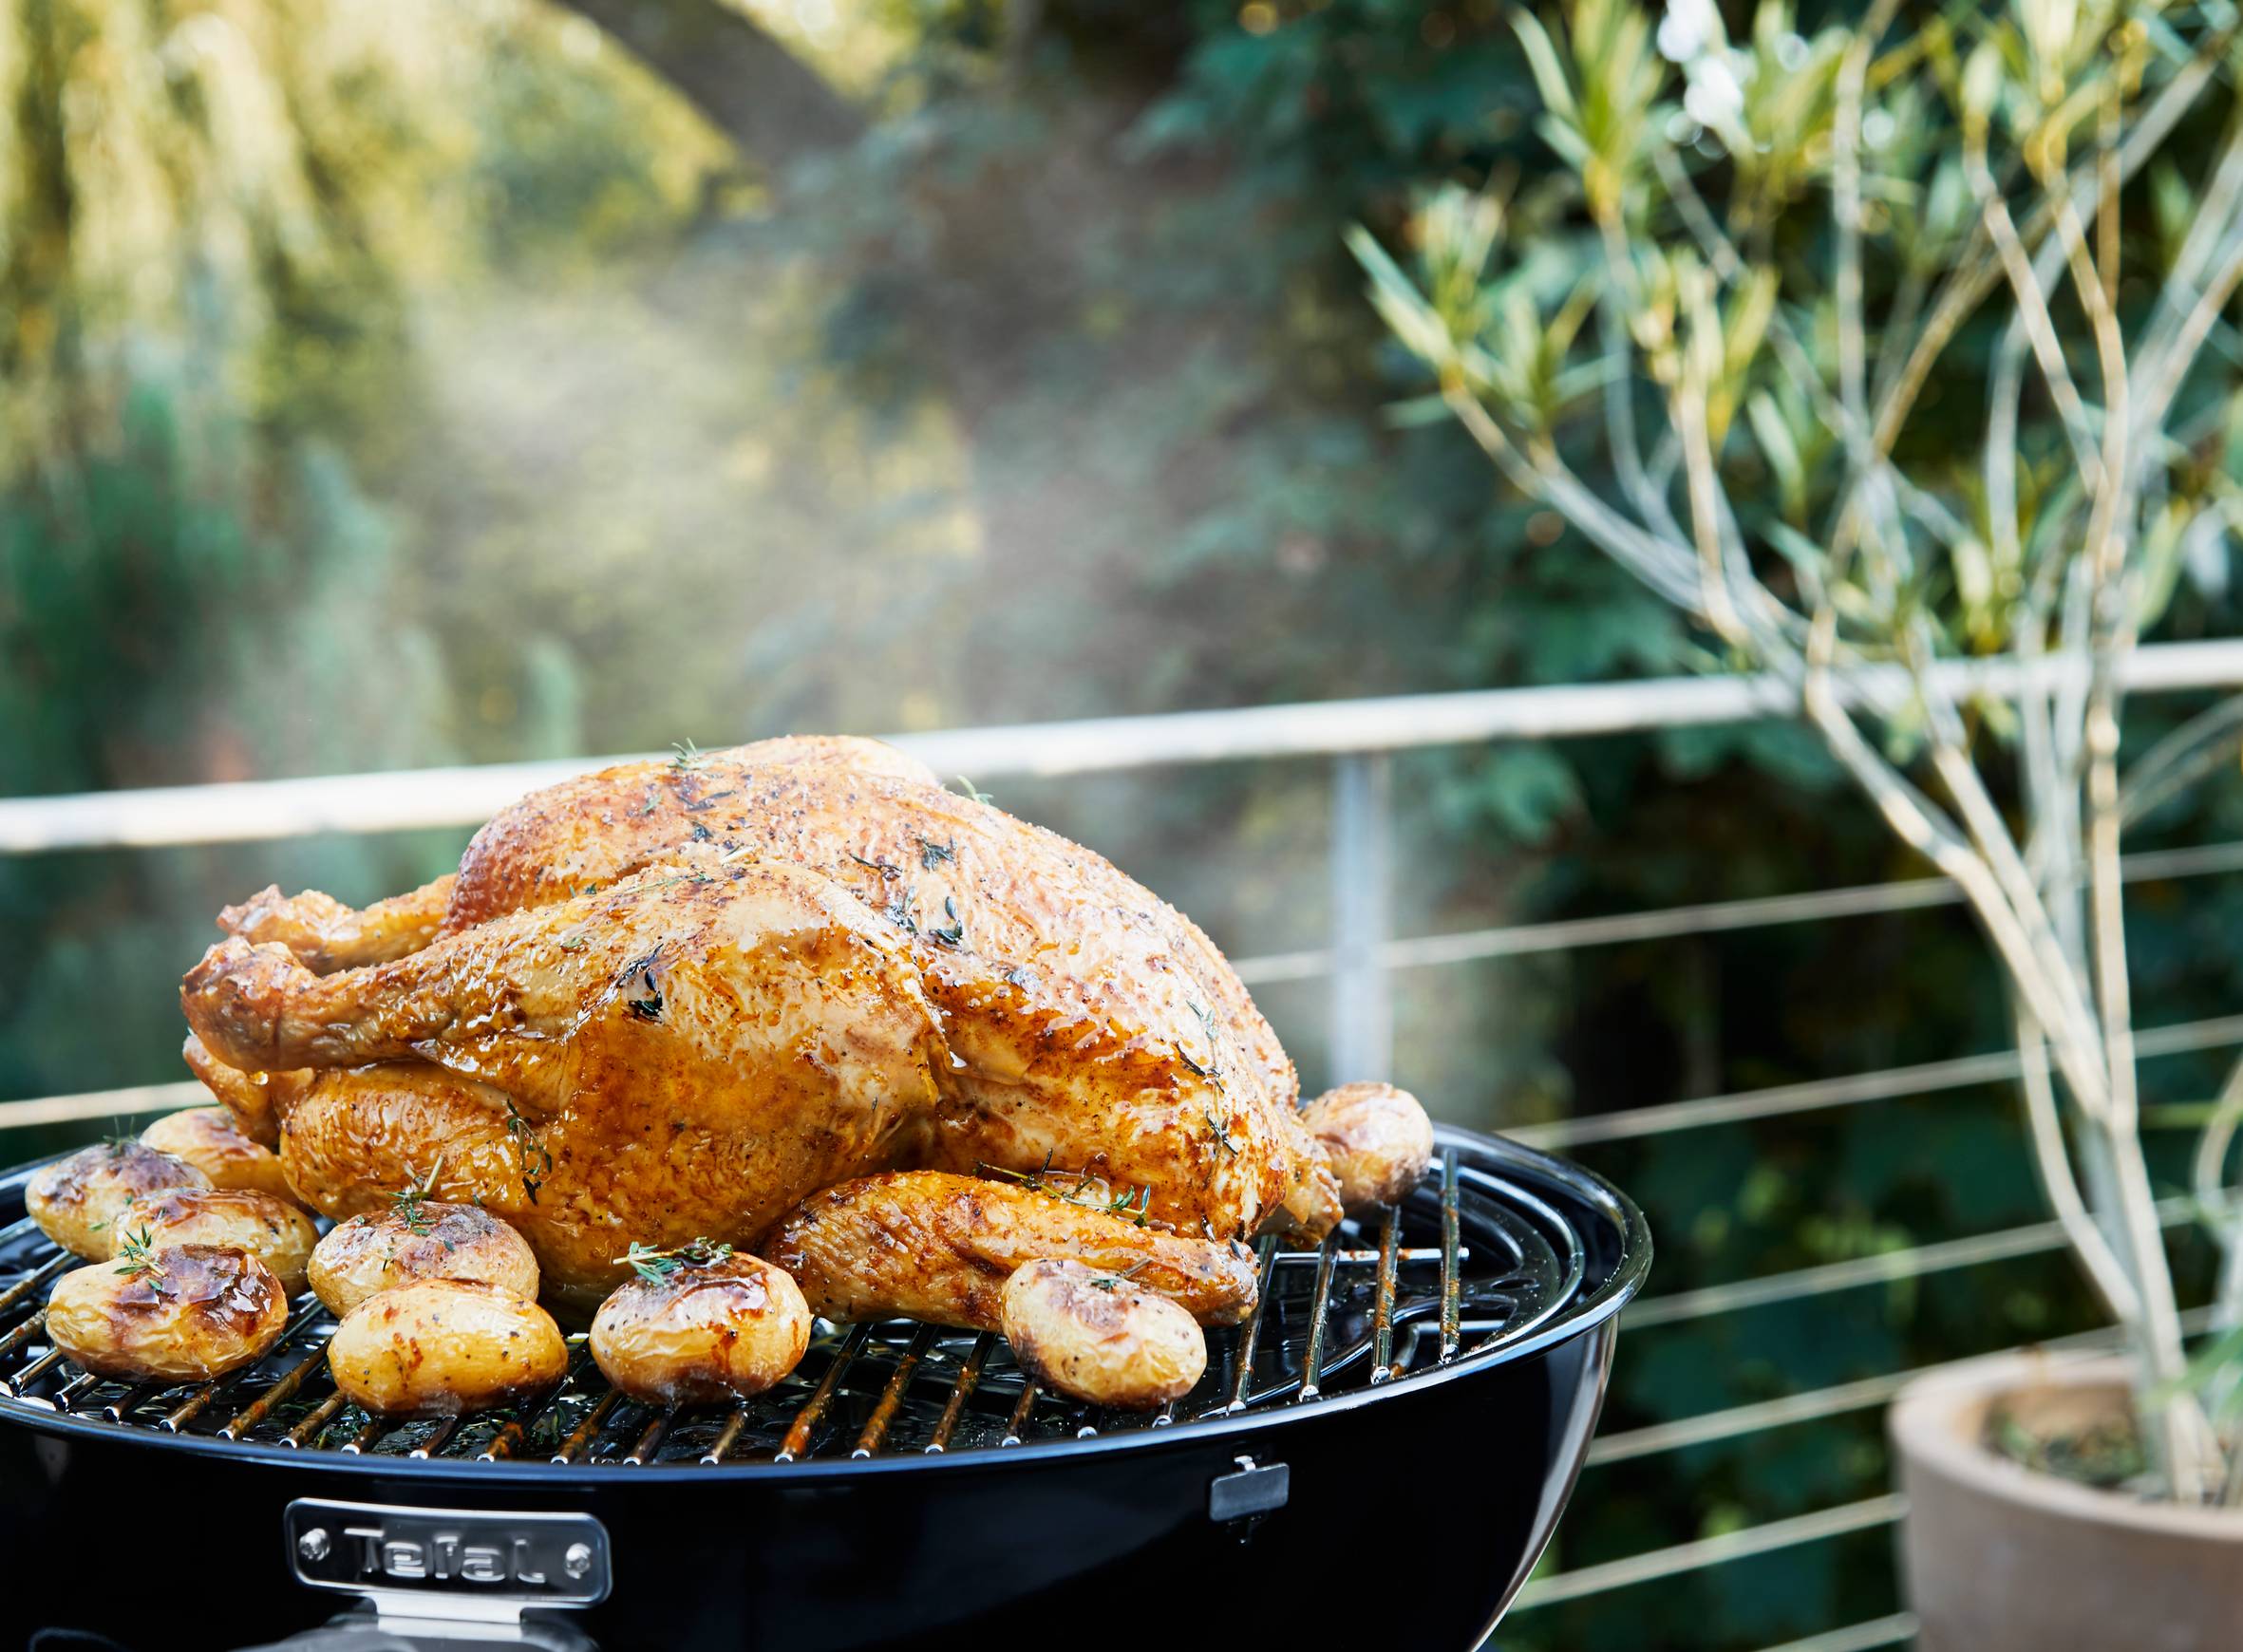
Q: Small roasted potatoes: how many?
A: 9